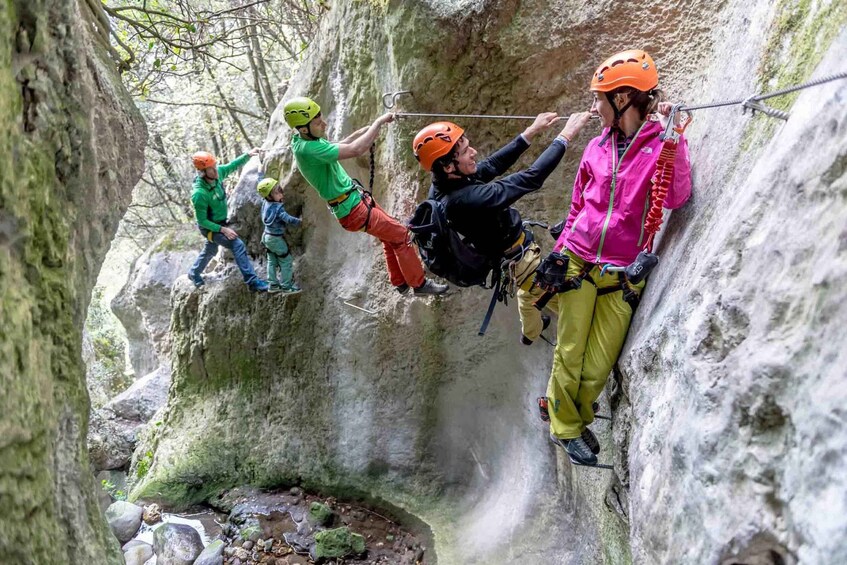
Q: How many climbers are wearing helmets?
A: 5